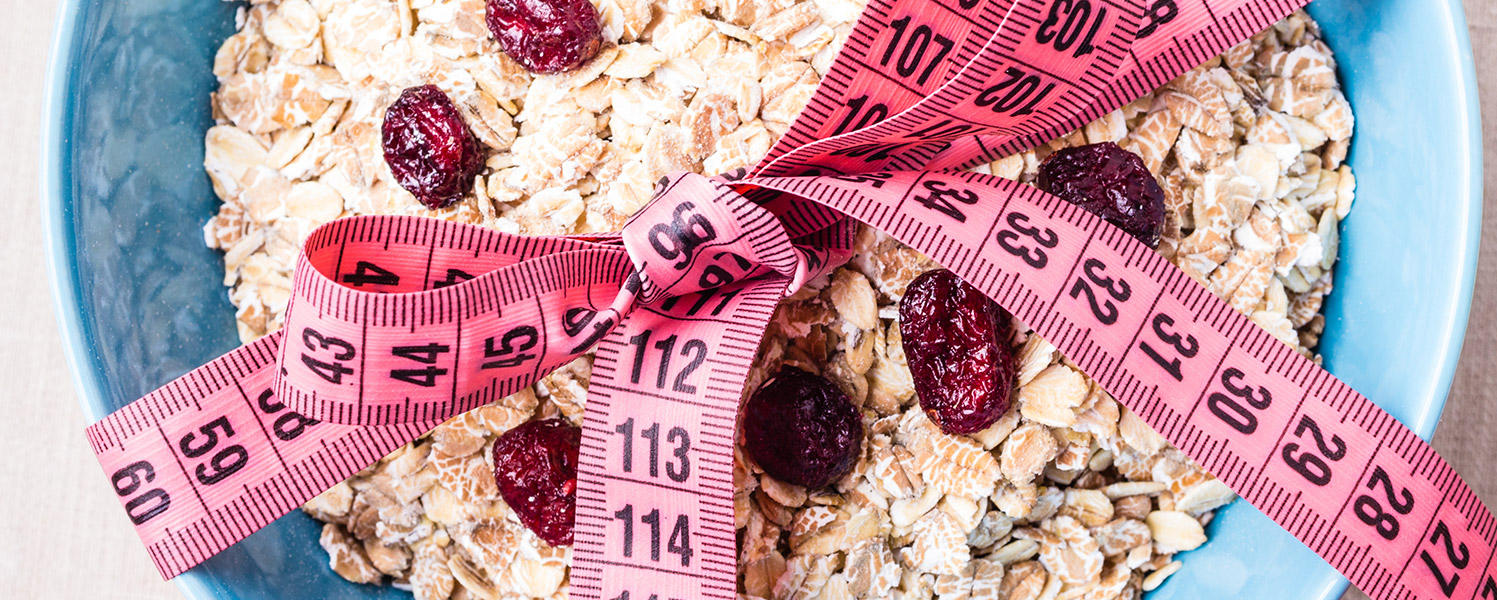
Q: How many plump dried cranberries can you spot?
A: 6